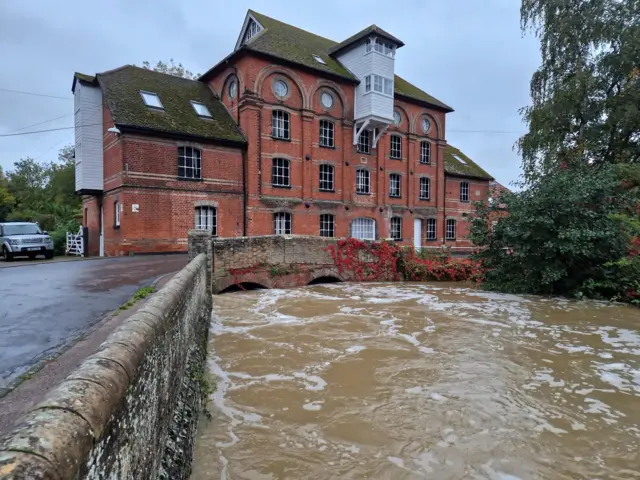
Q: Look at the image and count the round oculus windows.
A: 5